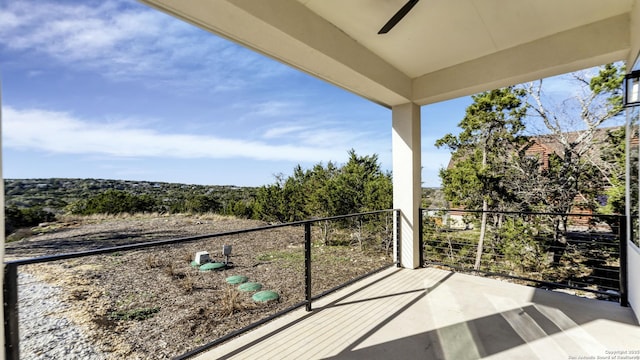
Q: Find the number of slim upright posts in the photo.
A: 5